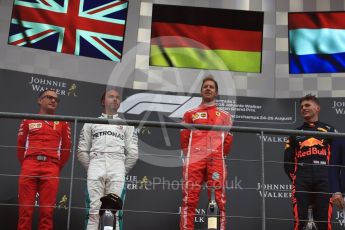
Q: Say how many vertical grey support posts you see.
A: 2